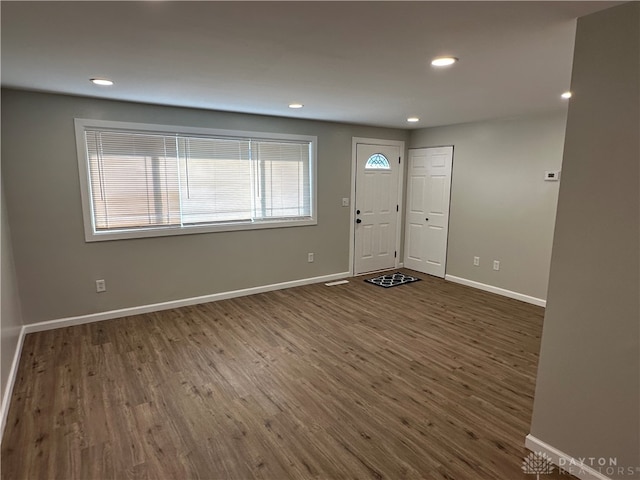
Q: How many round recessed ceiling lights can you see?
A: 5